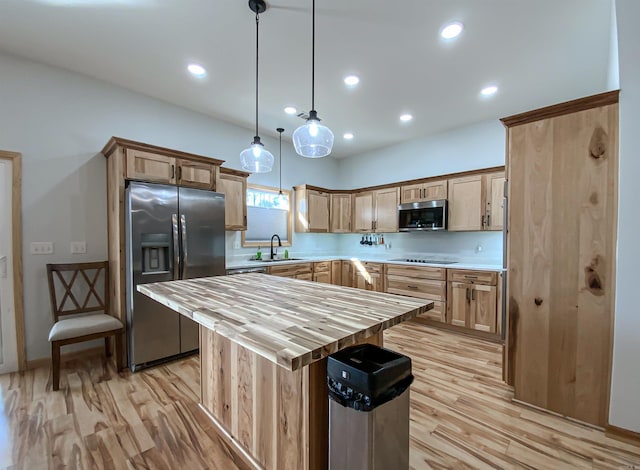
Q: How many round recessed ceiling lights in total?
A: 7